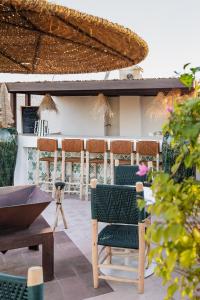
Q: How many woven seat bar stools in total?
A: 5